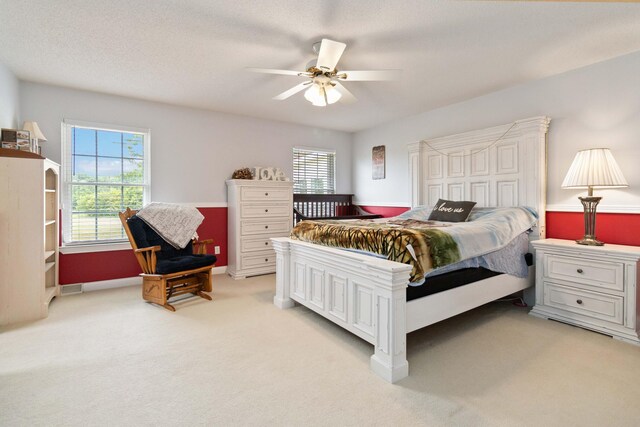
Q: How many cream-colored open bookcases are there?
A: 1